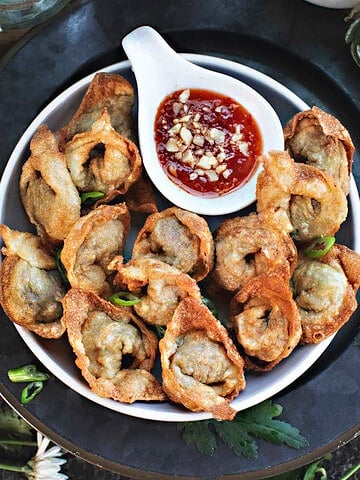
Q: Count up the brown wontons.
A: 14